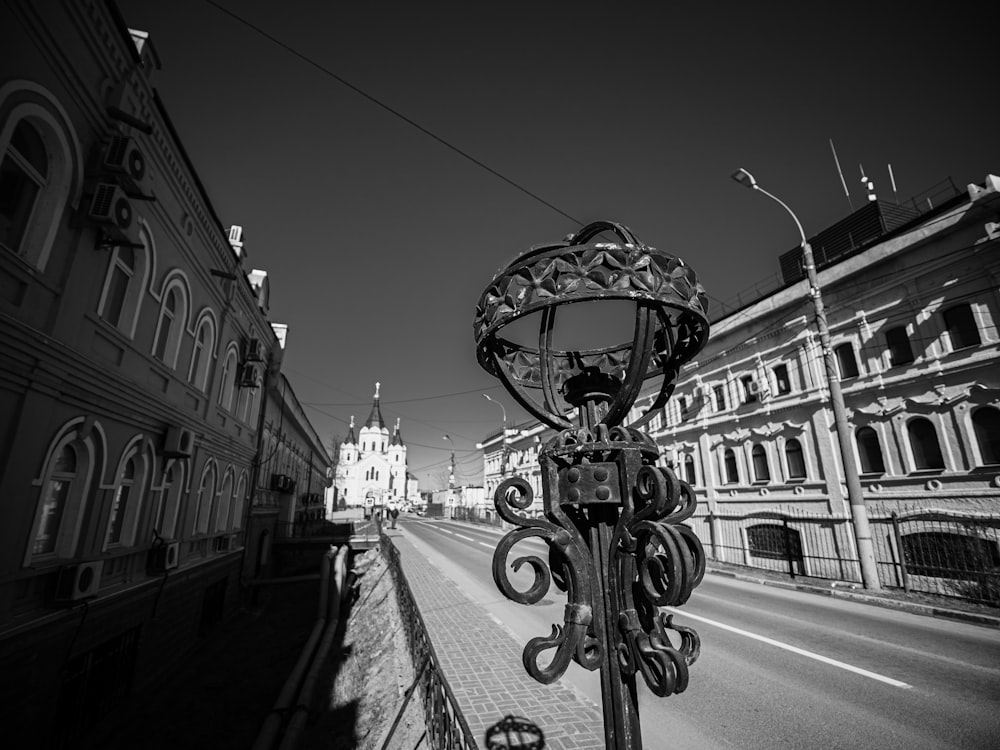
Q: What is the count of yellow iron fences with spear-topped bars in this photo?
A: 0